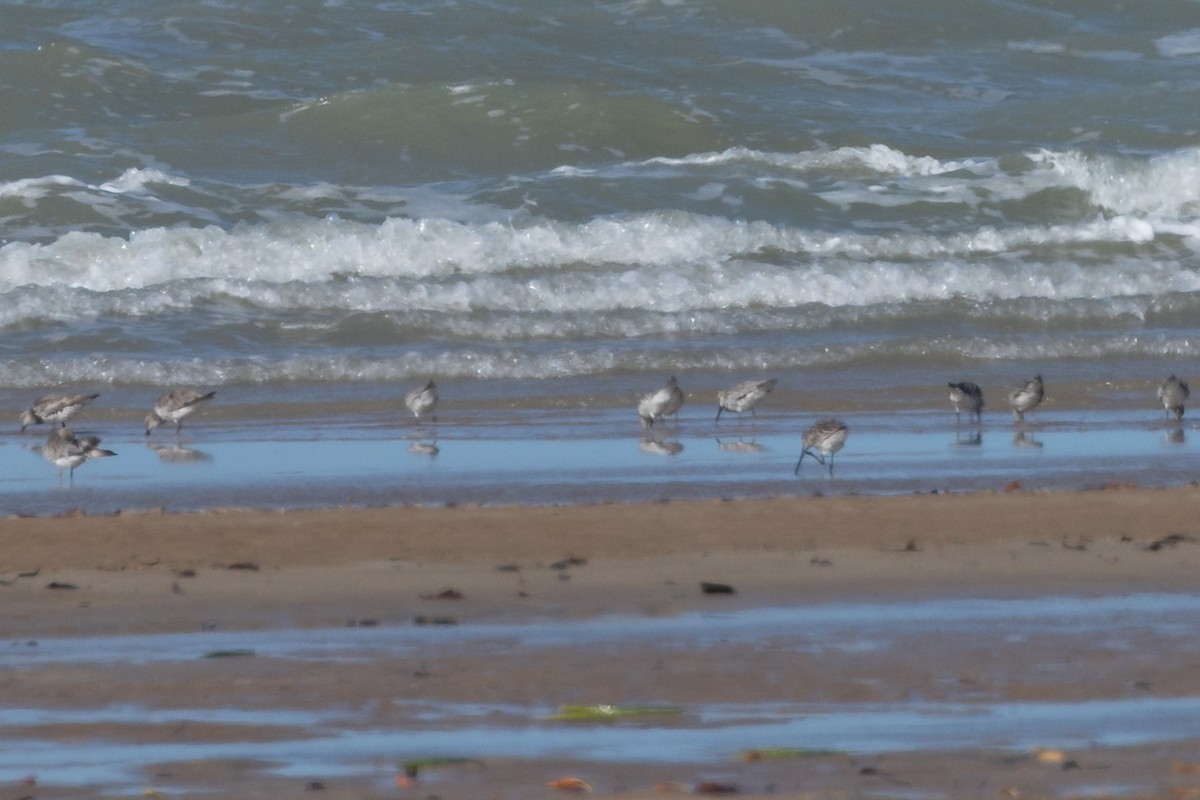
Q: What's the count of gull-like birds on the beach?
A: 10